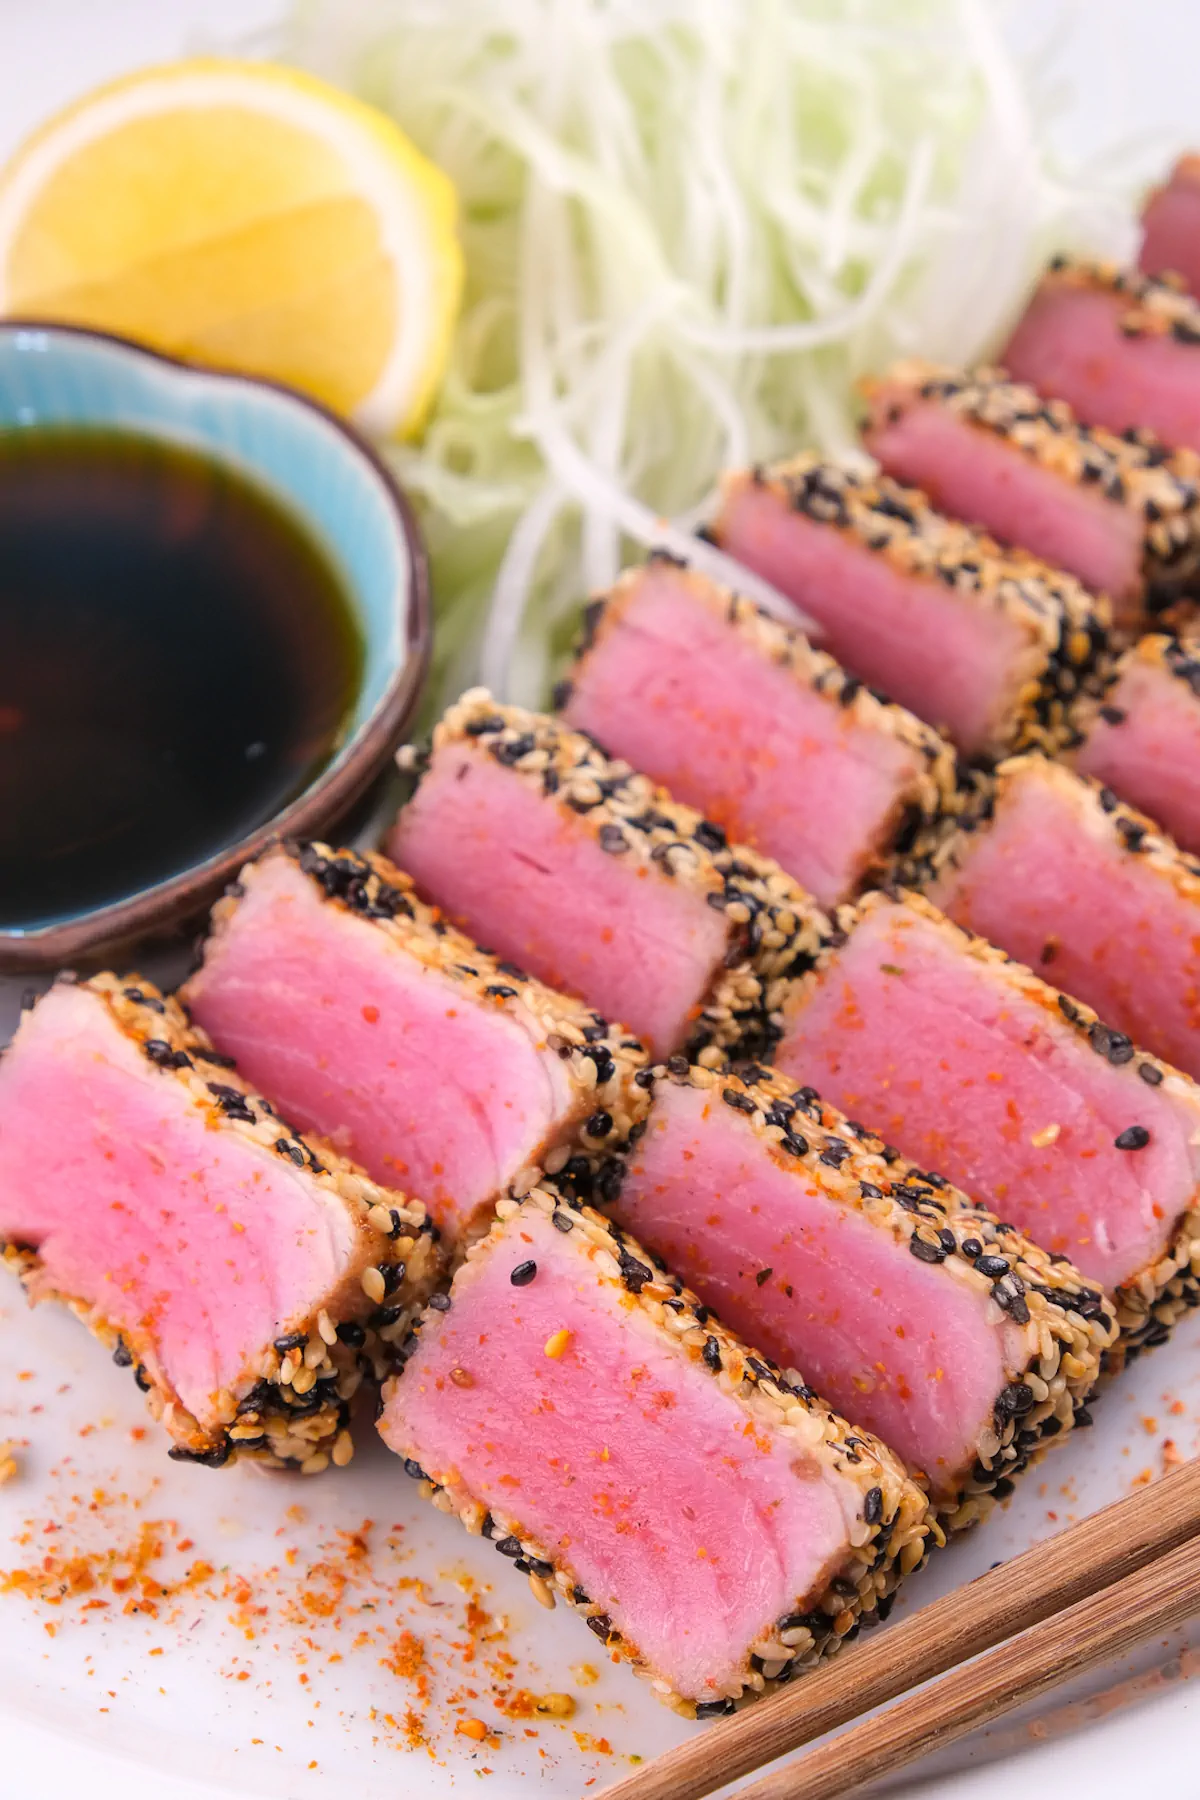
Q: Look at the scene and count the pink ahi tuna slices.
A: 13